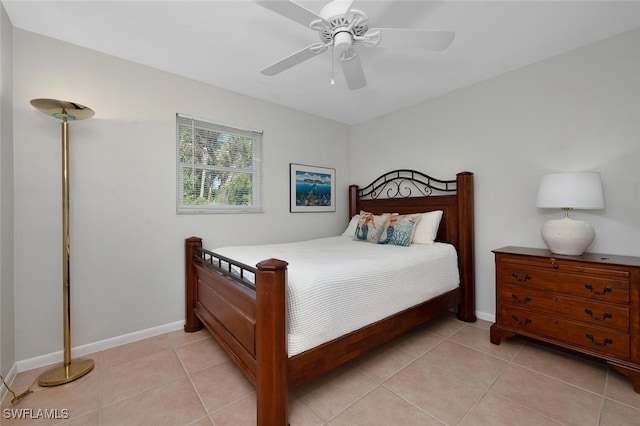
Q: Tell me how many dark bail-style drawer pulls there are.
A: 6